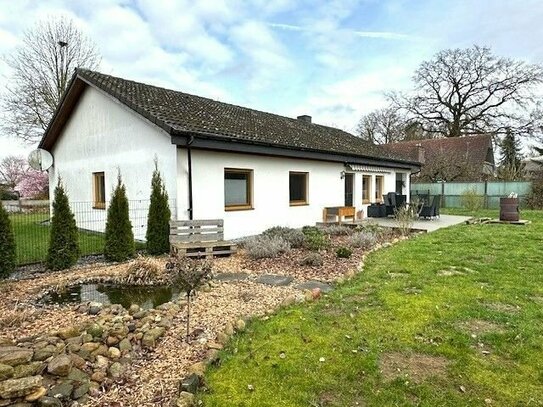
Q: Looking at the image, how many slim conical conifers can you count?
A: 4